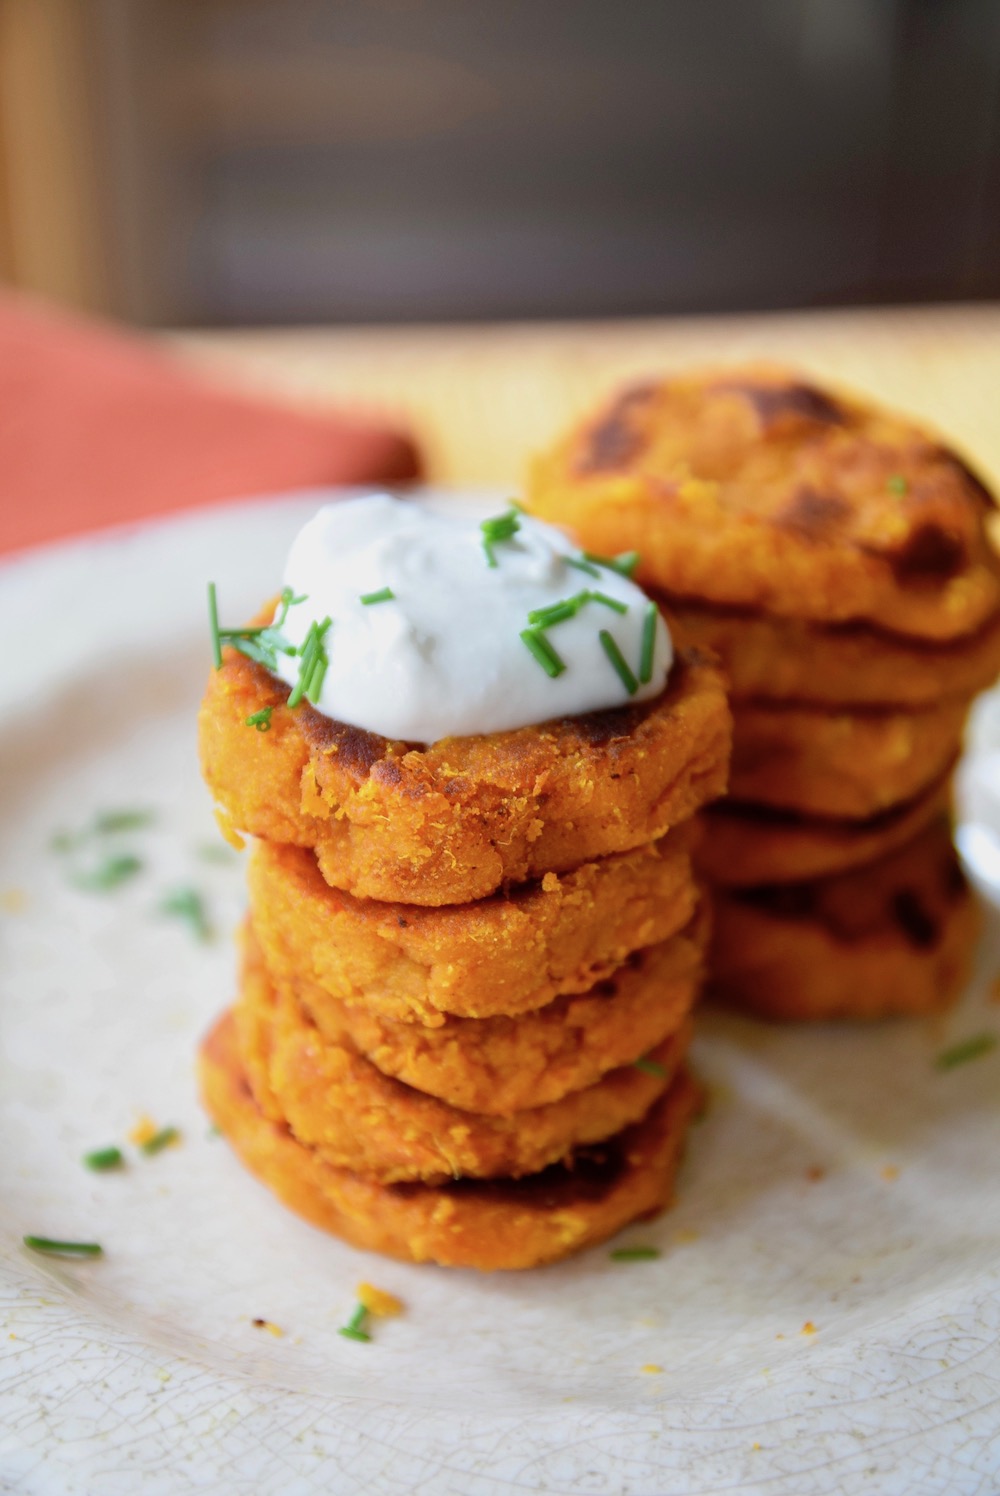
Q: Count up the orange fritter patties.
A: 10